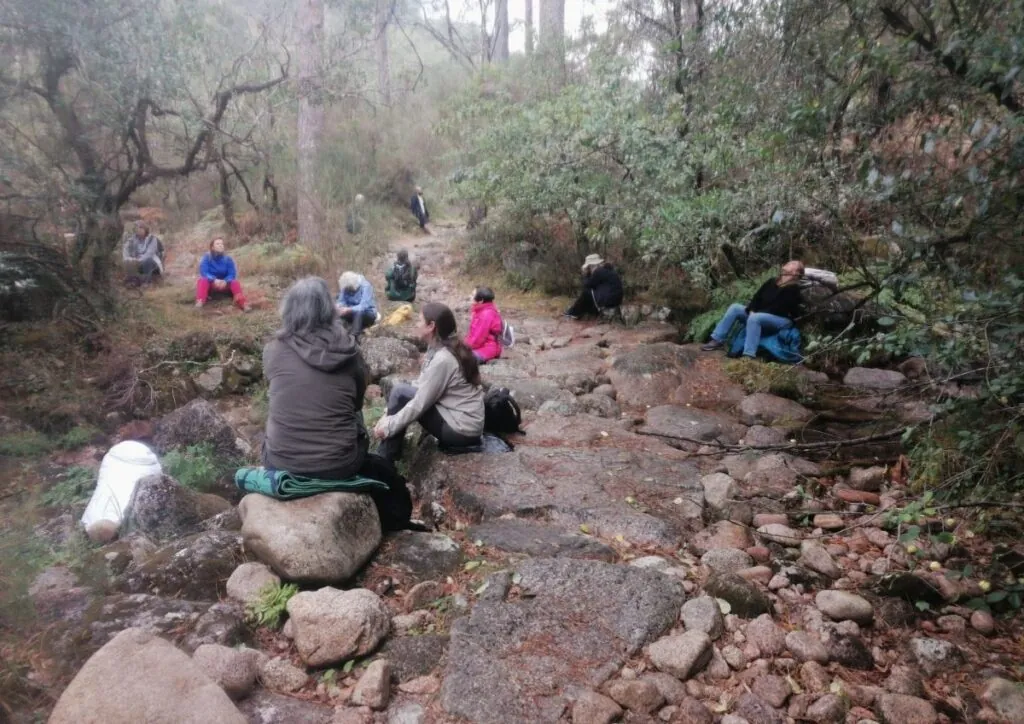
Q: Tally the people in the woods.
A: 11